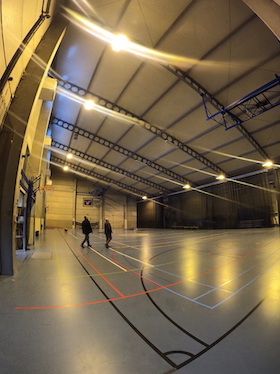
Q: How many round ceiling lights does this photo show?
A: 8